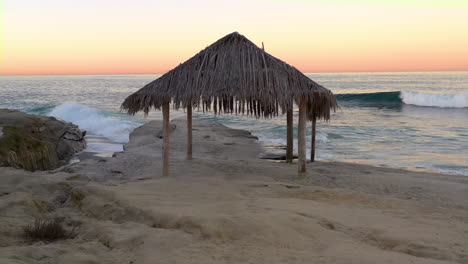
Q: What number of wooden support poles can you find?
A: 5